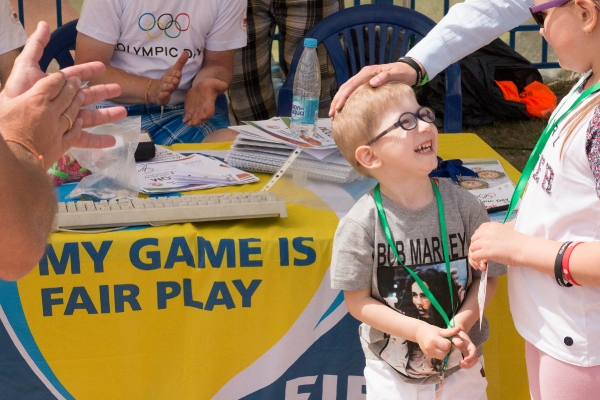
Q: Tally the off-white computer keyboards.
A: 1